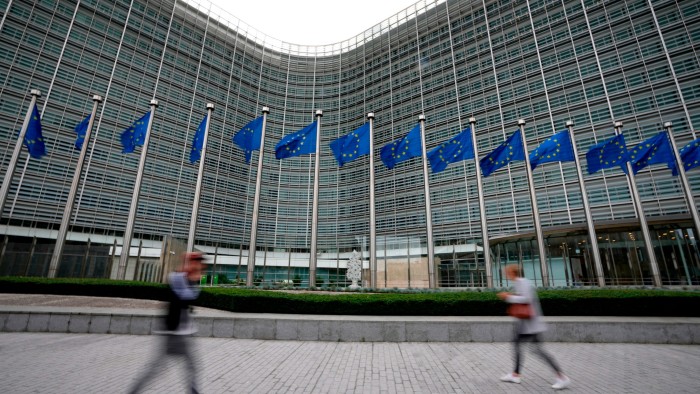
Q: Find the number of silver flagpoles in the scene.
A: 13